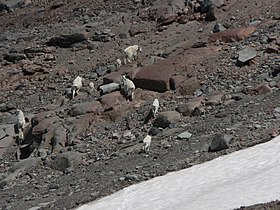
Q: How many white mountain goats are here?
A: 9